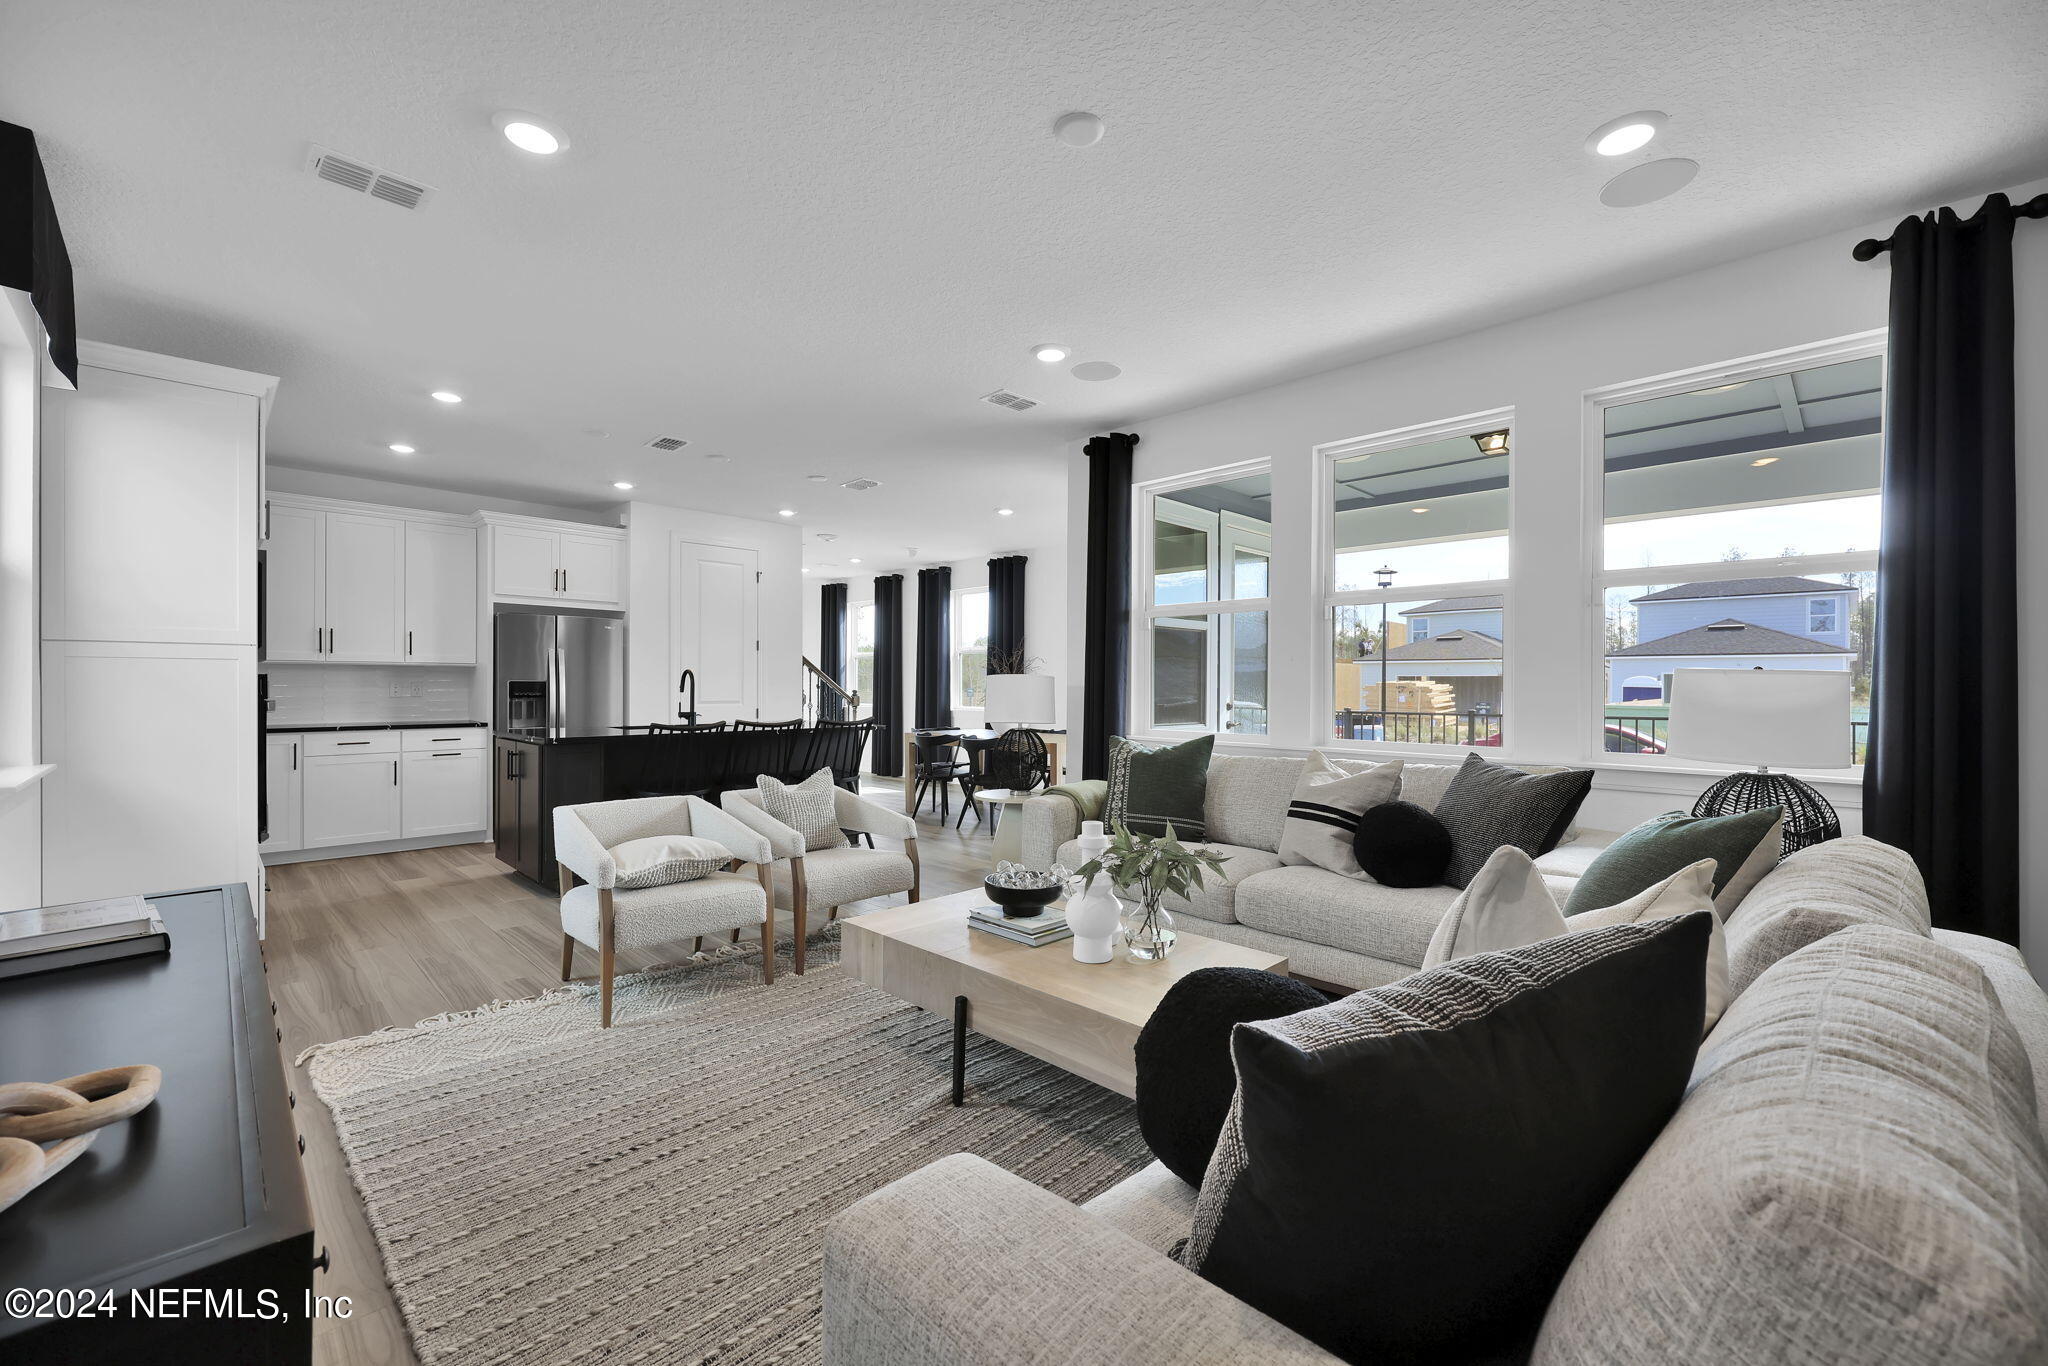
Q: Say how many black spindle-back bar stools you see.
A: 3